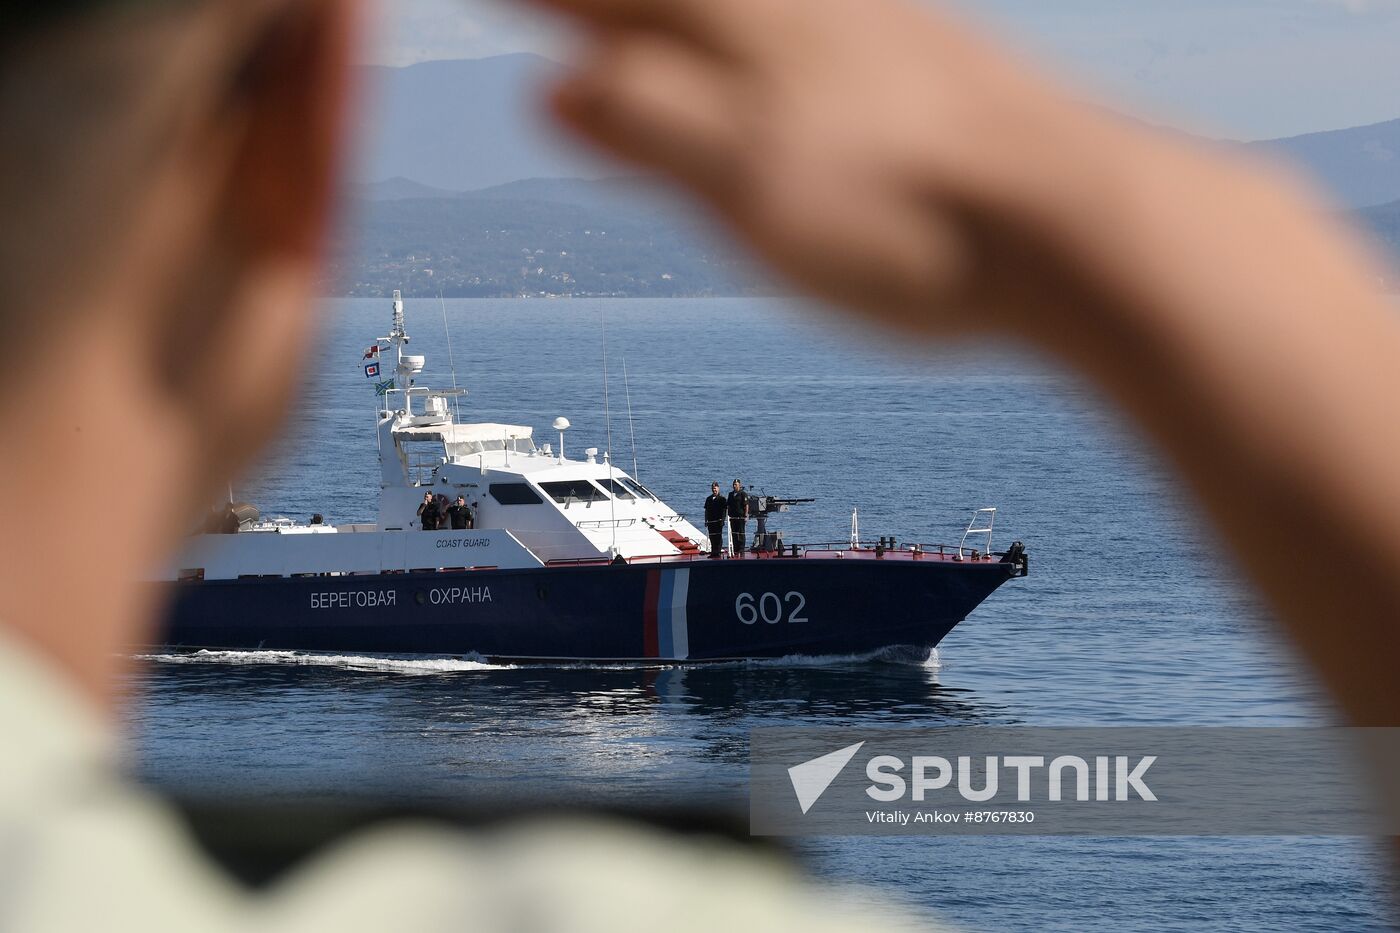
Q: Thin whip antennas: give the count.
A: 3